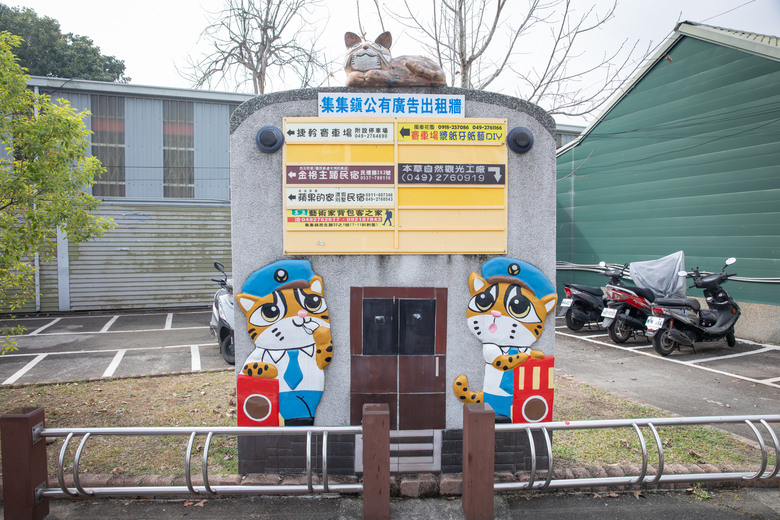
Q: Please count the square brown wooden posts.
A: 3